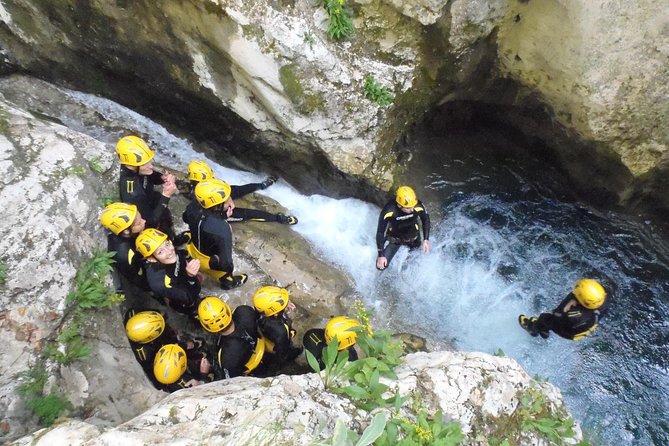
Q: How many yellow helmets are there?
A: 12